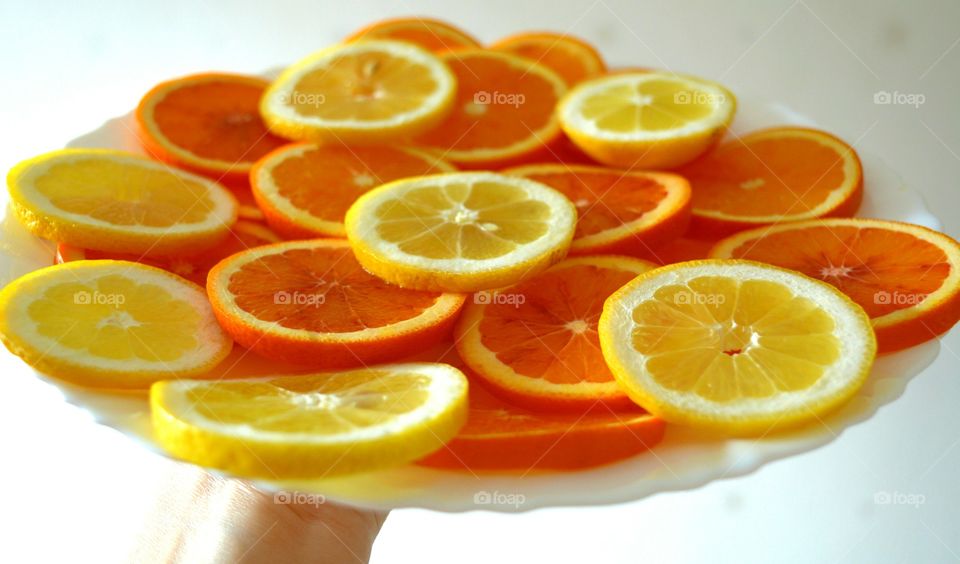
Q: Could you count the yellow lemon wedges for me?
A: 7